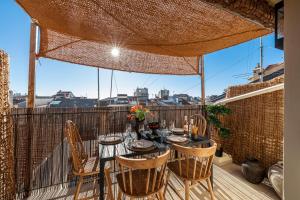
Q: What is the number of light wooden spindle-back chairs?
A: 4